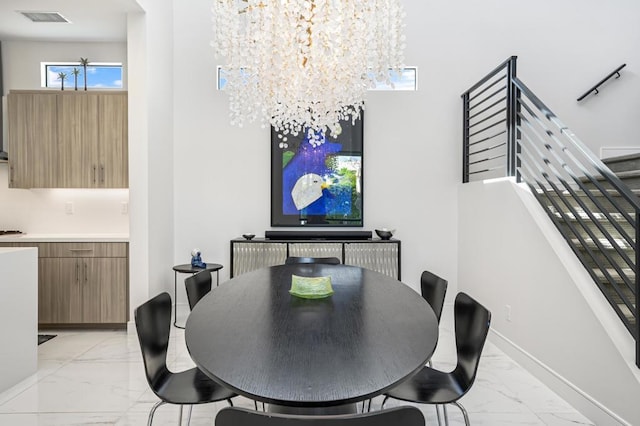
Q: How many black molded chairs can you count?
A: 6